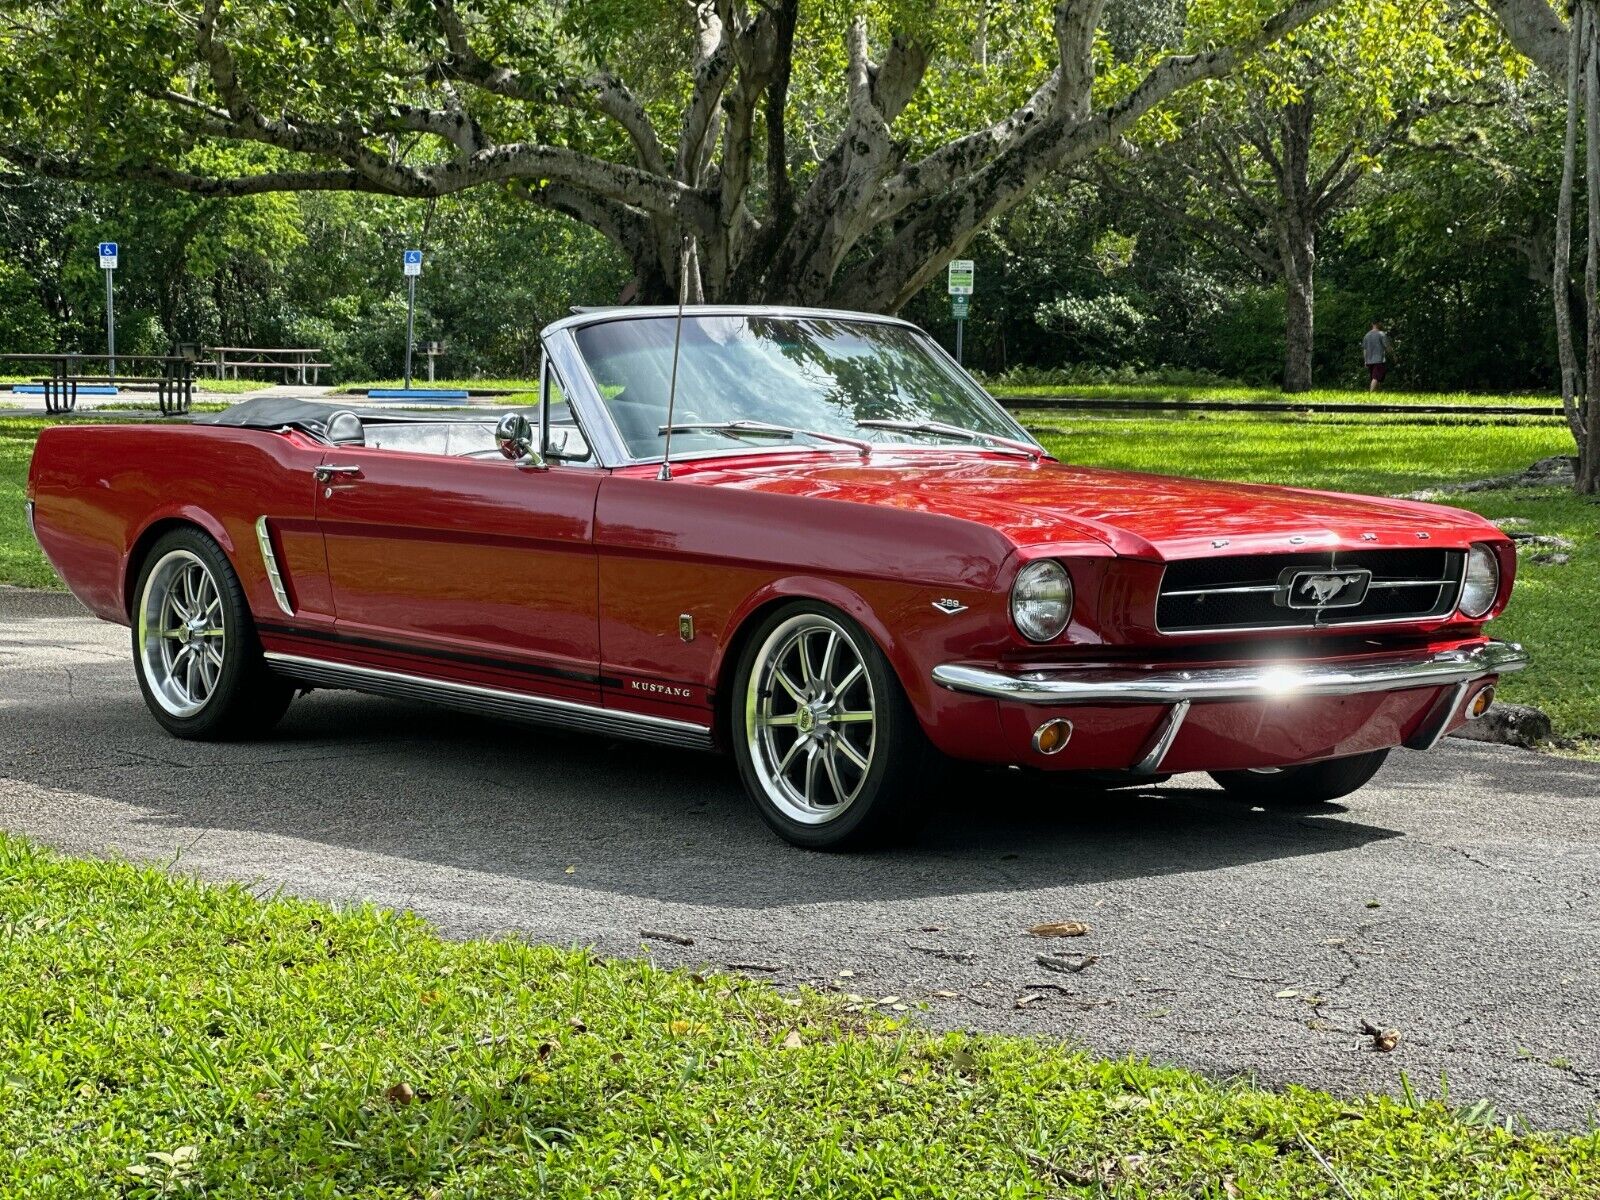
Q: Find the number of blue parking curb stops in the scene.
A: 2